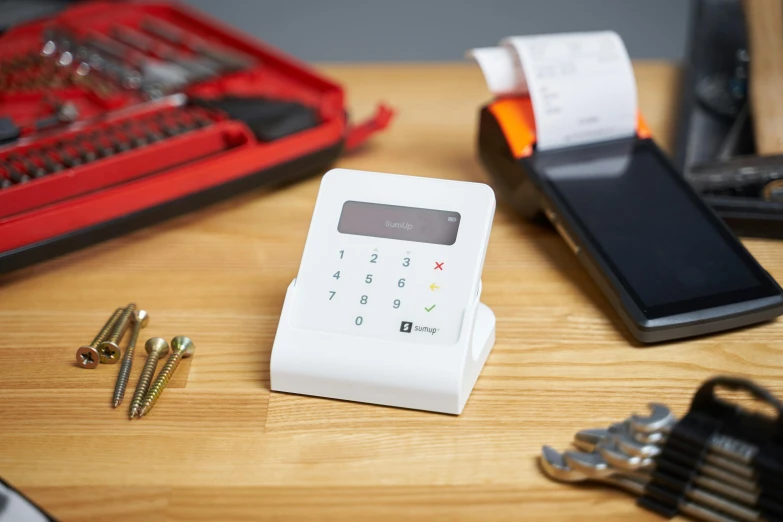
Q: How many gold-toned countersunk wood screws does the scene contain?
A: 5